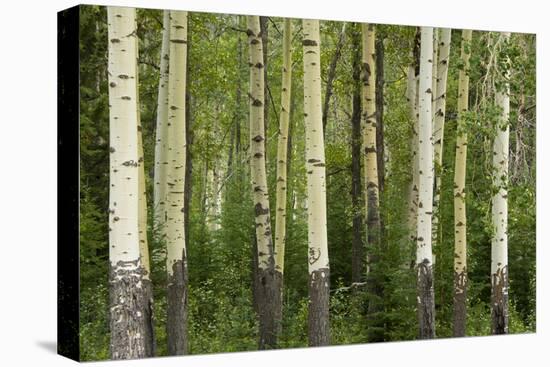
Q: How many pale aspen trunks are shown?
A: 13